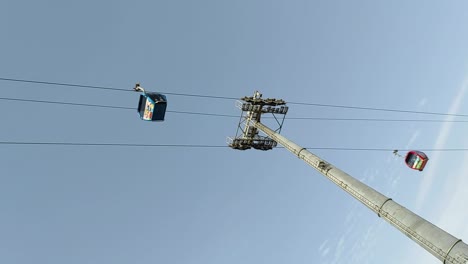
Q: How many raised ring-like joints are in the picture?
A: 3